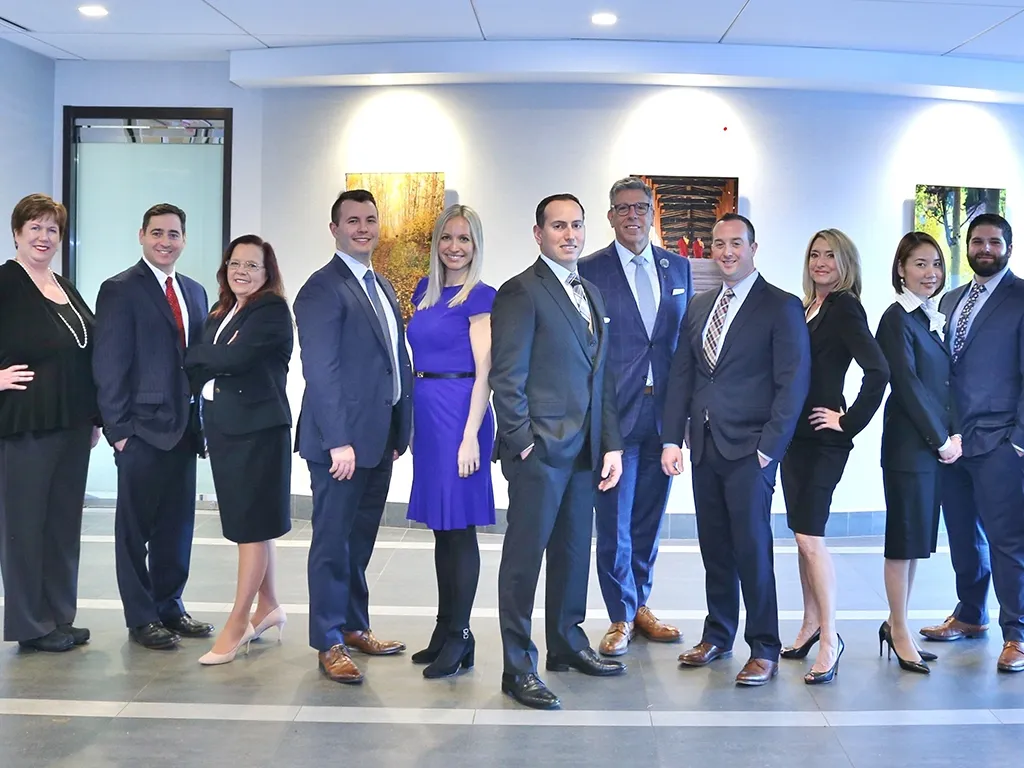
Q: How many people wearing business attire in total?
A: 11